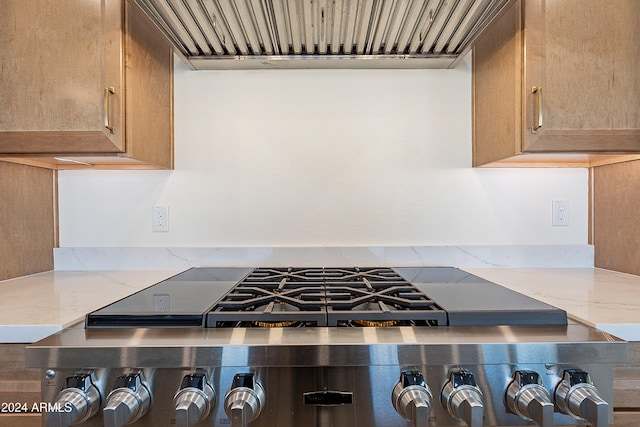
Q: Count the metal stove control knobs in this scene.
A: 8